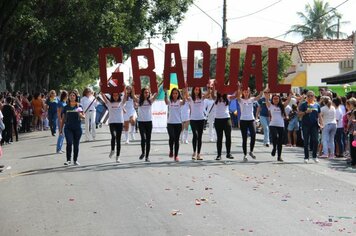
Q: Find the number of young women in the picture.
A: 7